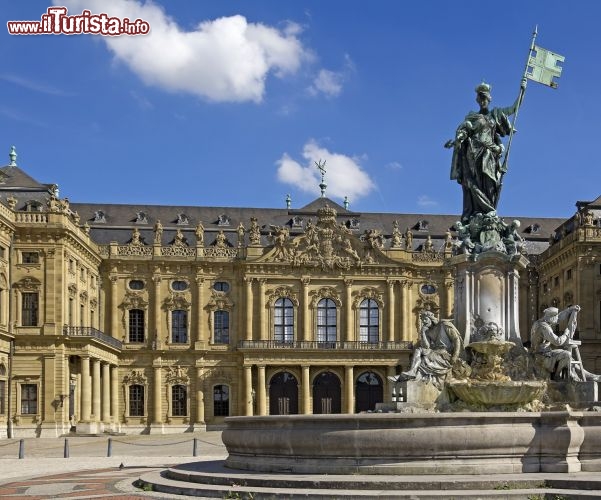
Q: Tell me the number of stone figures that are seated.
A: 2